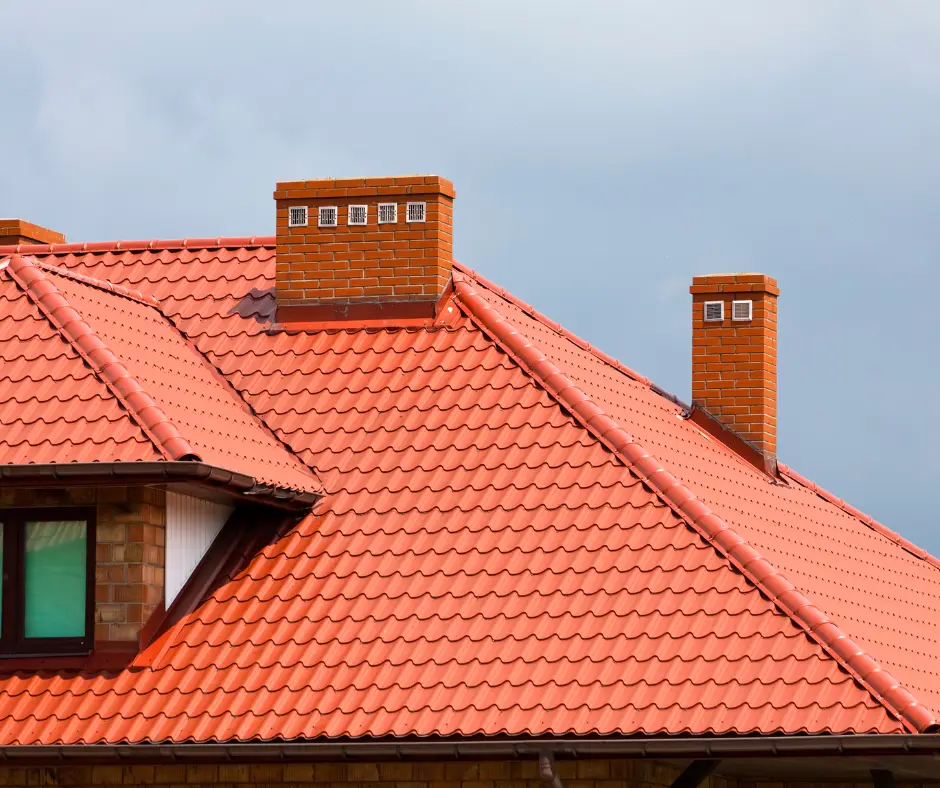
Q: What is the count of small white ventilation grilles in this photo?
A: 7